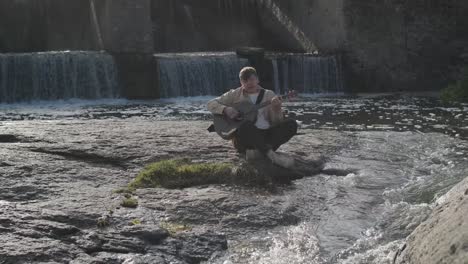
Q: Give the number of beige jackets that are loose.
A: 1